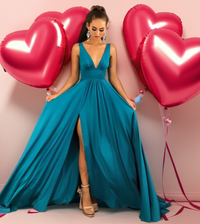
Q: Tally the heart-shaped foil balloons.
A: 4